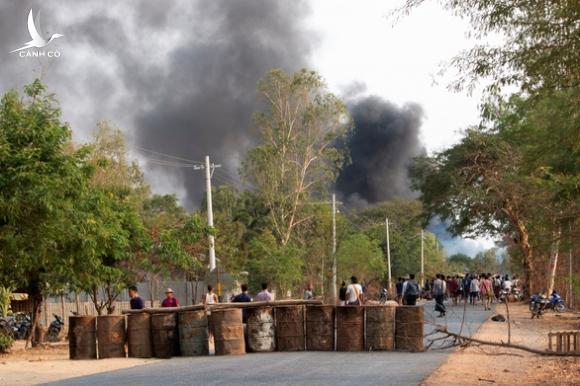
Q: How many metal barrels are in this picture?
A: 12